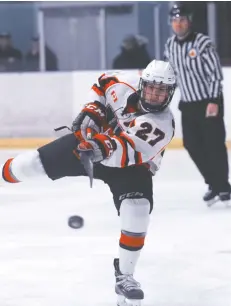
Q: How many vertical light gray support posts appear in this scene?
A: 4